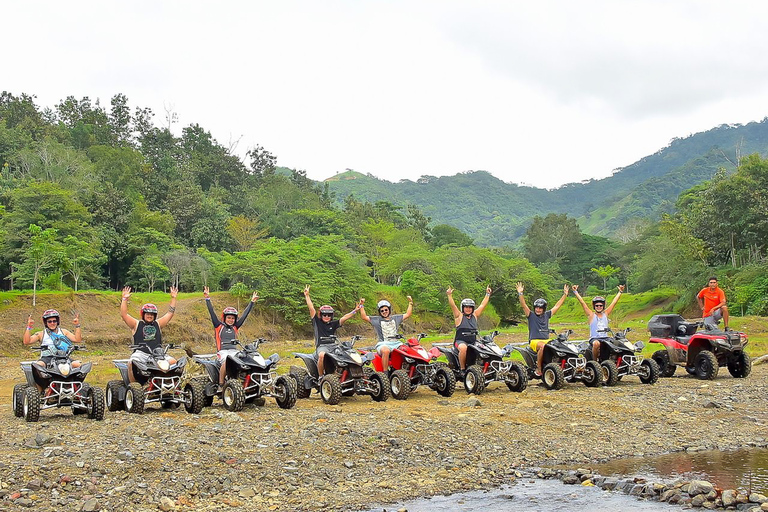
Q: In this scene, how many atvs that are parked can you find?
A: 9